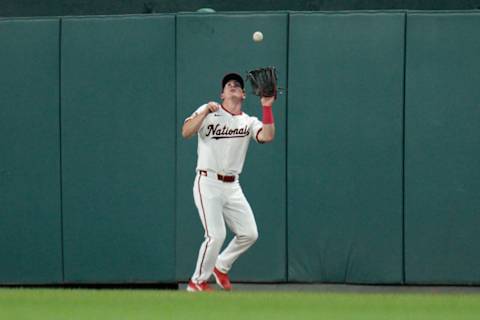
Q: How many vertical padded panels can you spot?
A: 5